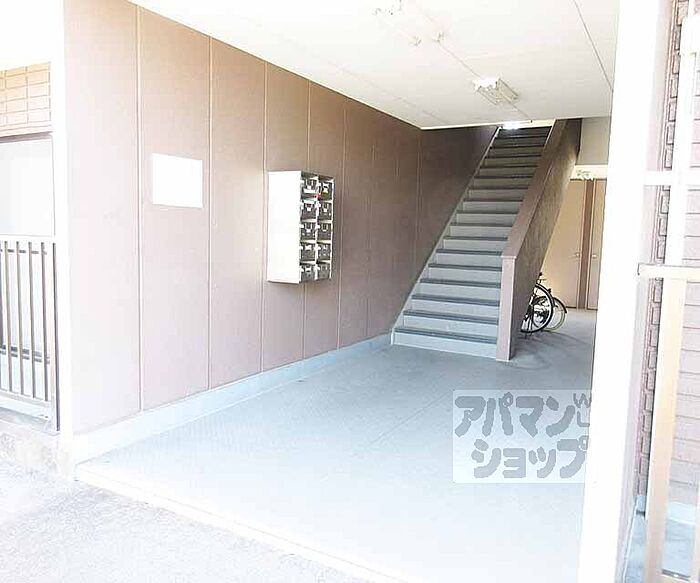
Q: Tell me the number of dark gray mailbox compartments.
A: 10